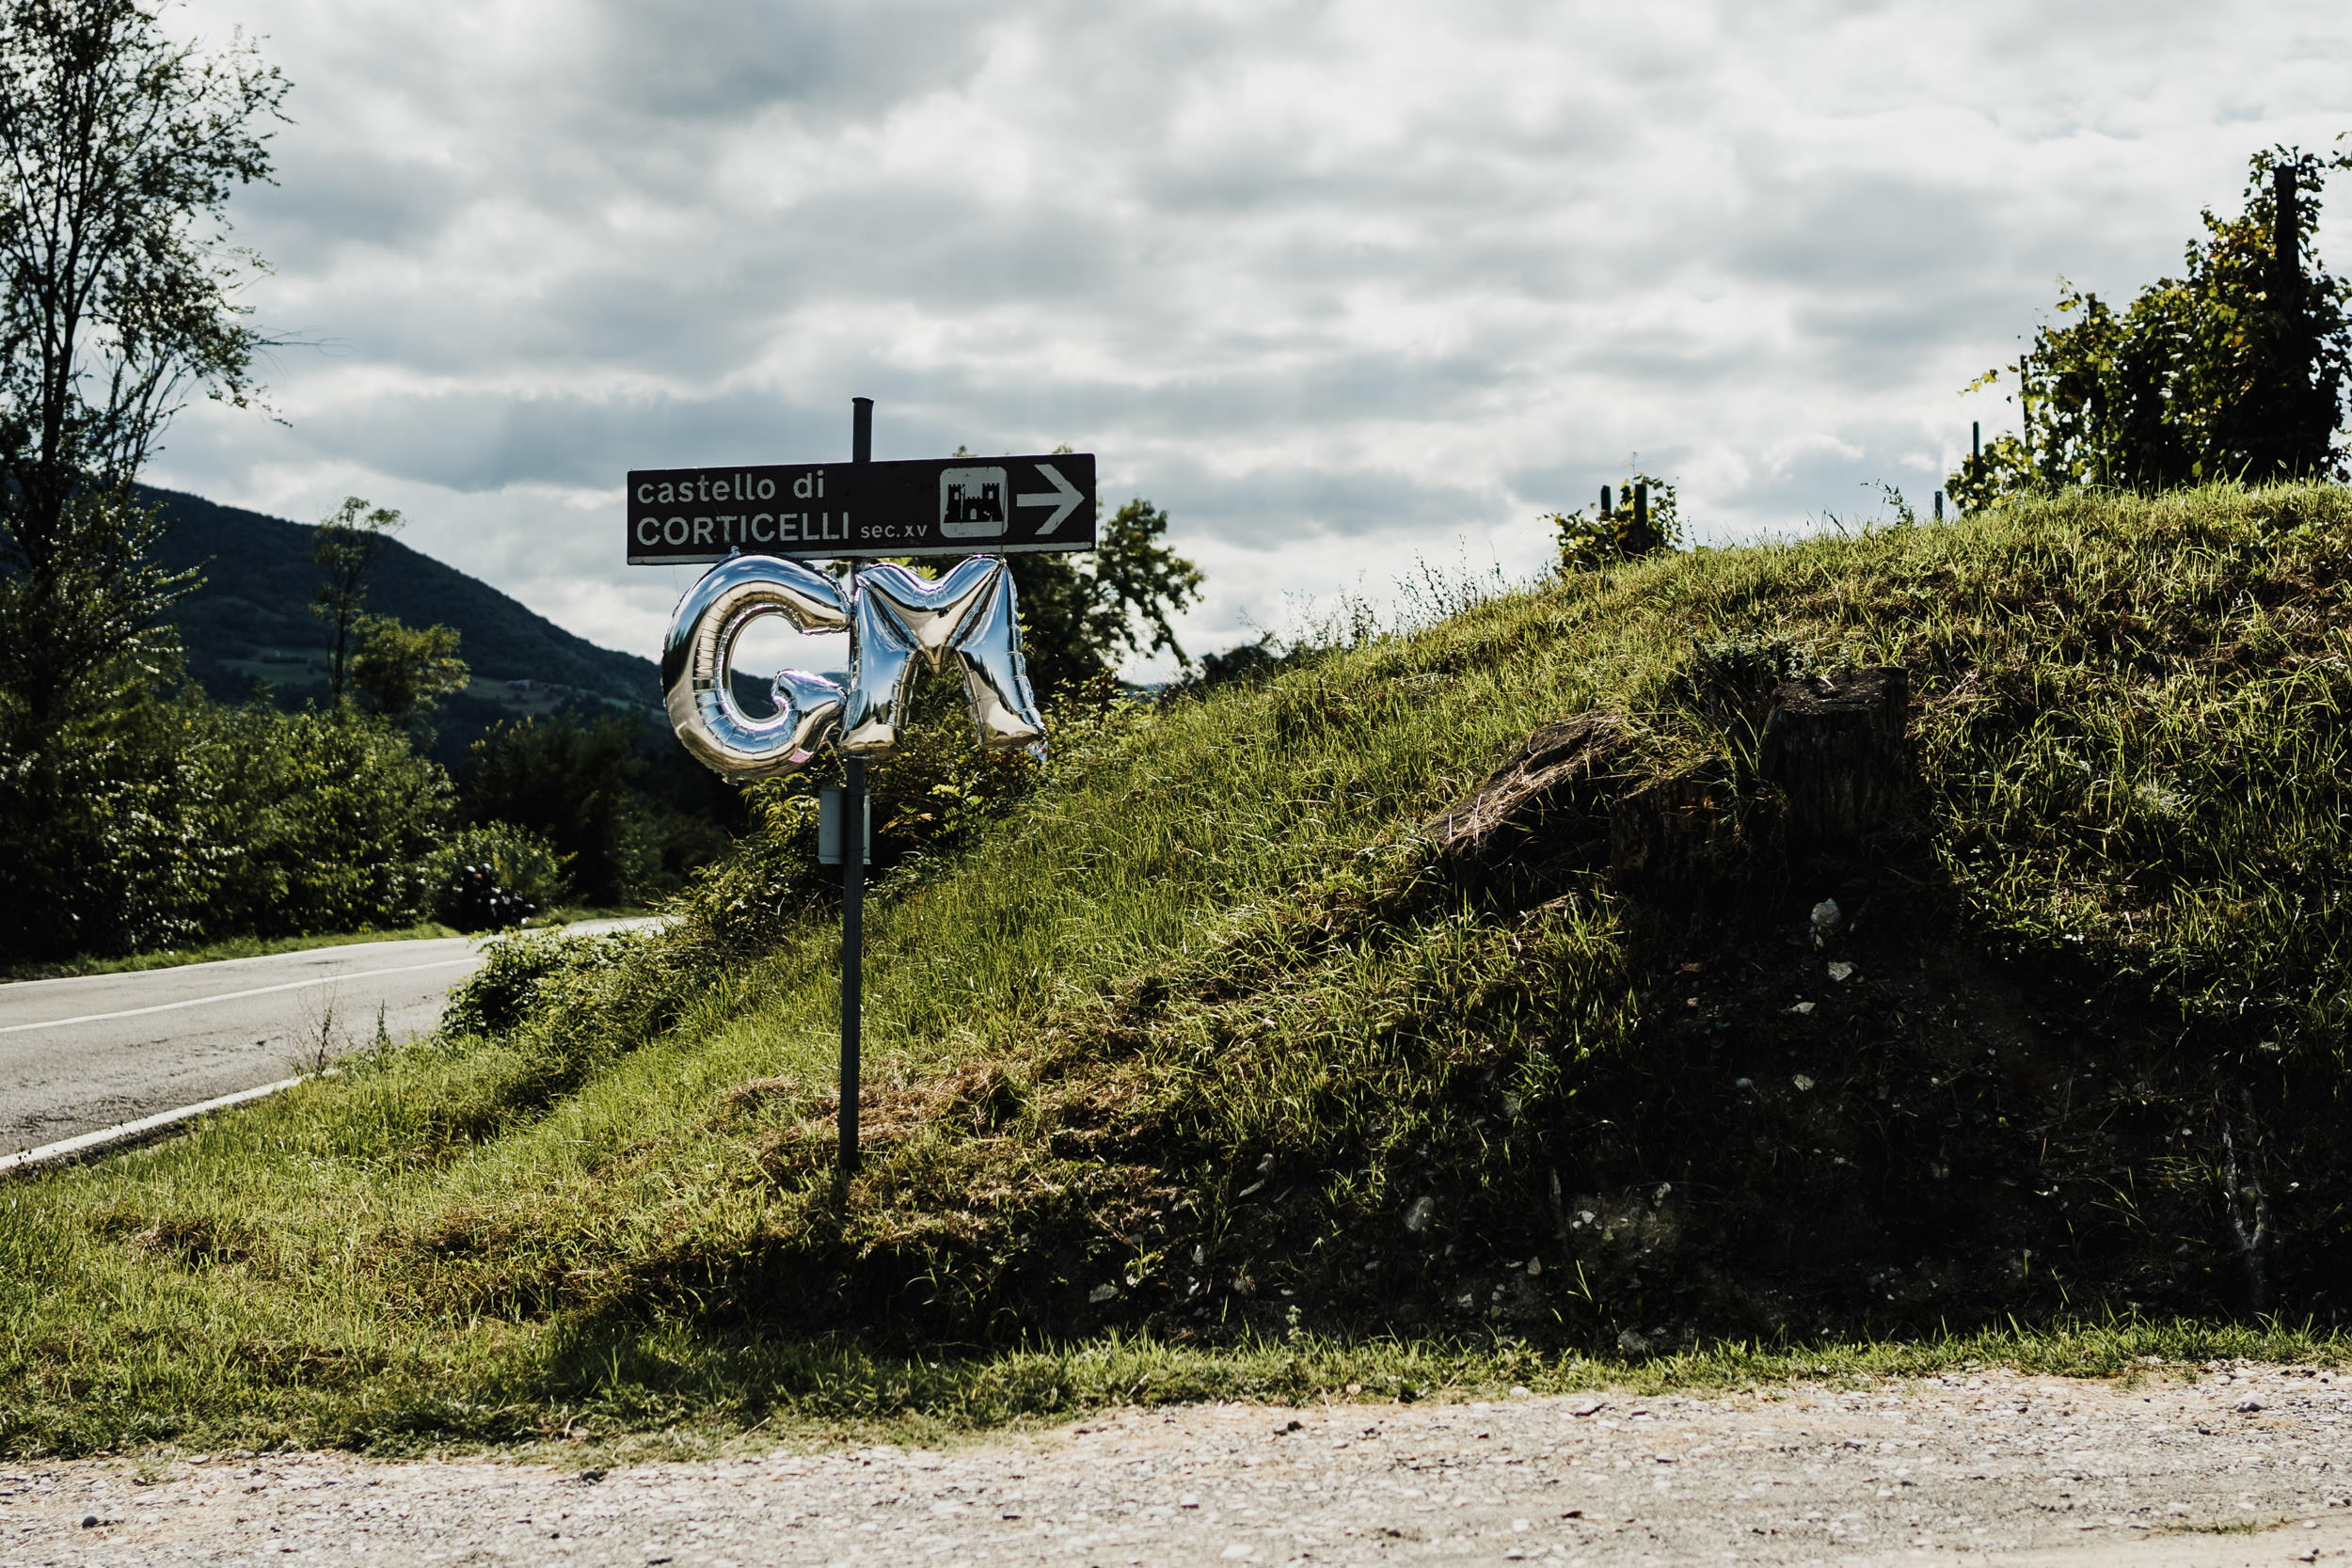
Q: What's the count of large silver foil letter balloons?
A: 2